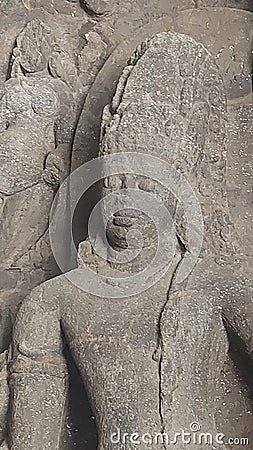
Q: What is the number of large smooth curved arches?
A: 1